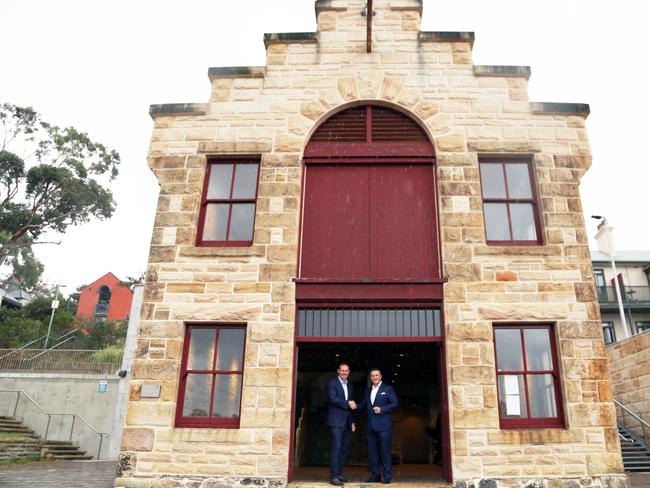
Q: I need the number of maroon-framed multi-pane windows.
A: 4